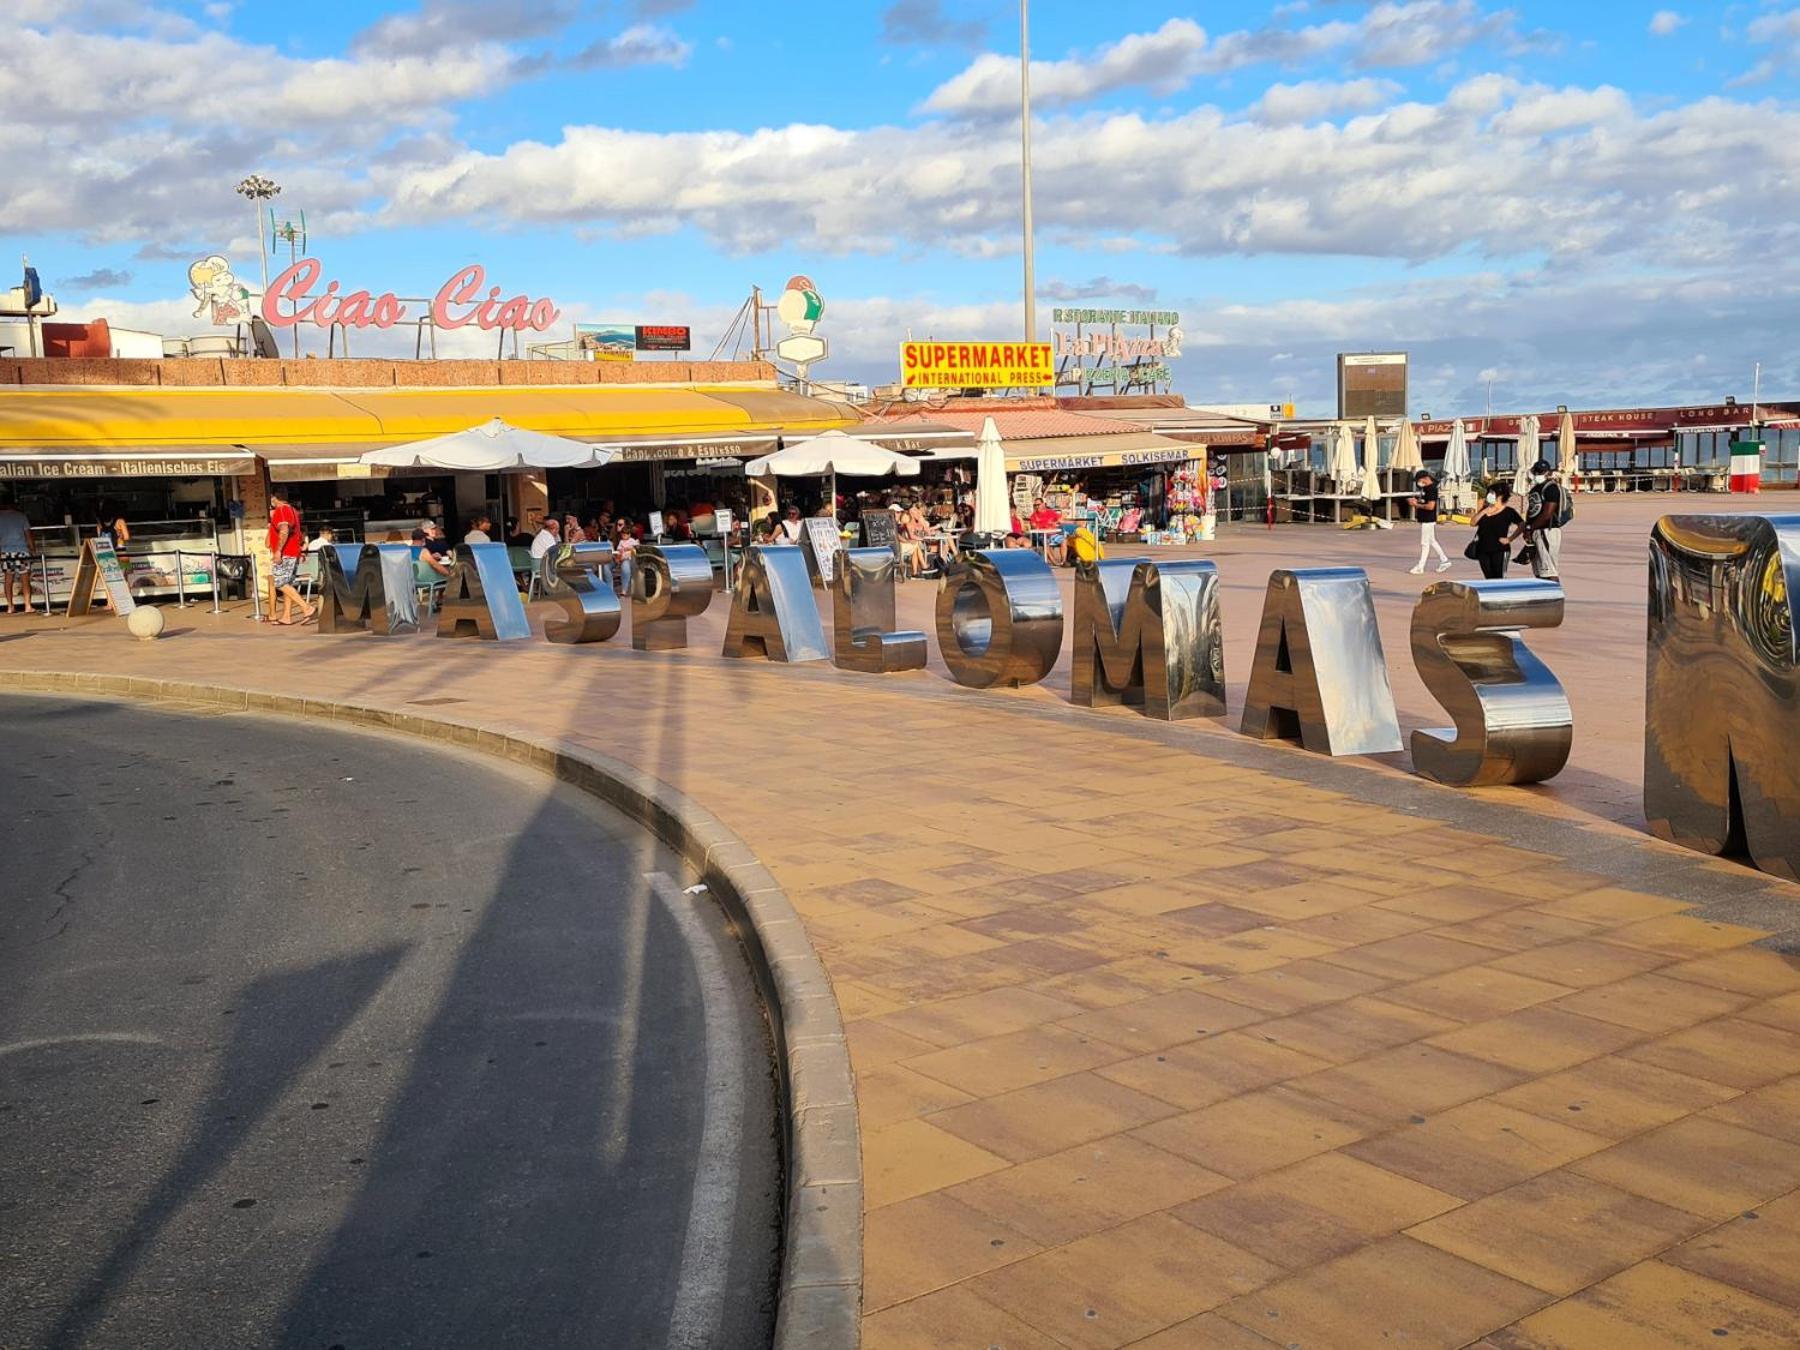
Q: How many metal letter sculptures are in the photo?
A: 11